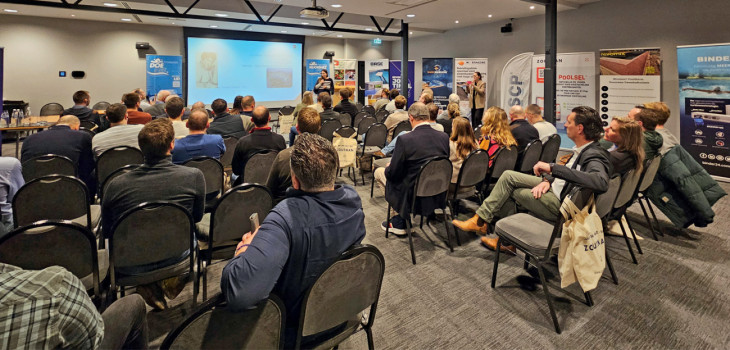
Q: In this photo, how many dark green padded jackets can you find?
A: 1